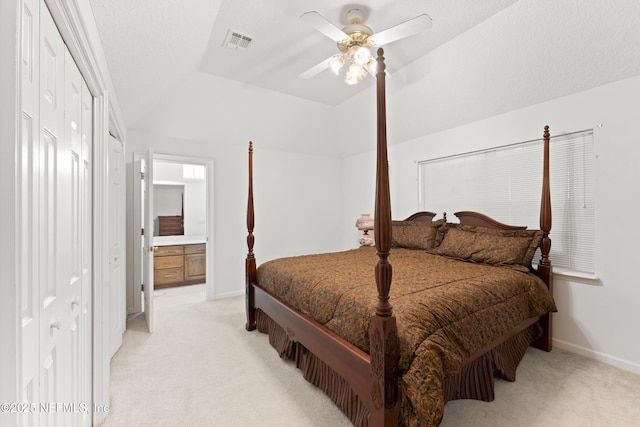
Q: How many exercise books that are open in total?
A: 0